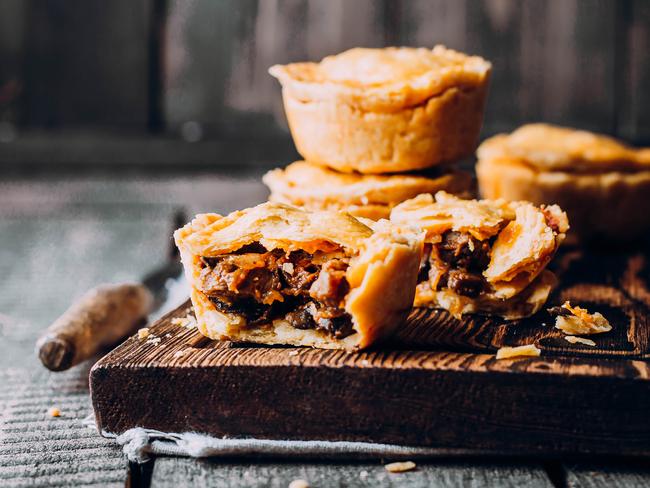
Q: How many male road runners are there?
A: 0